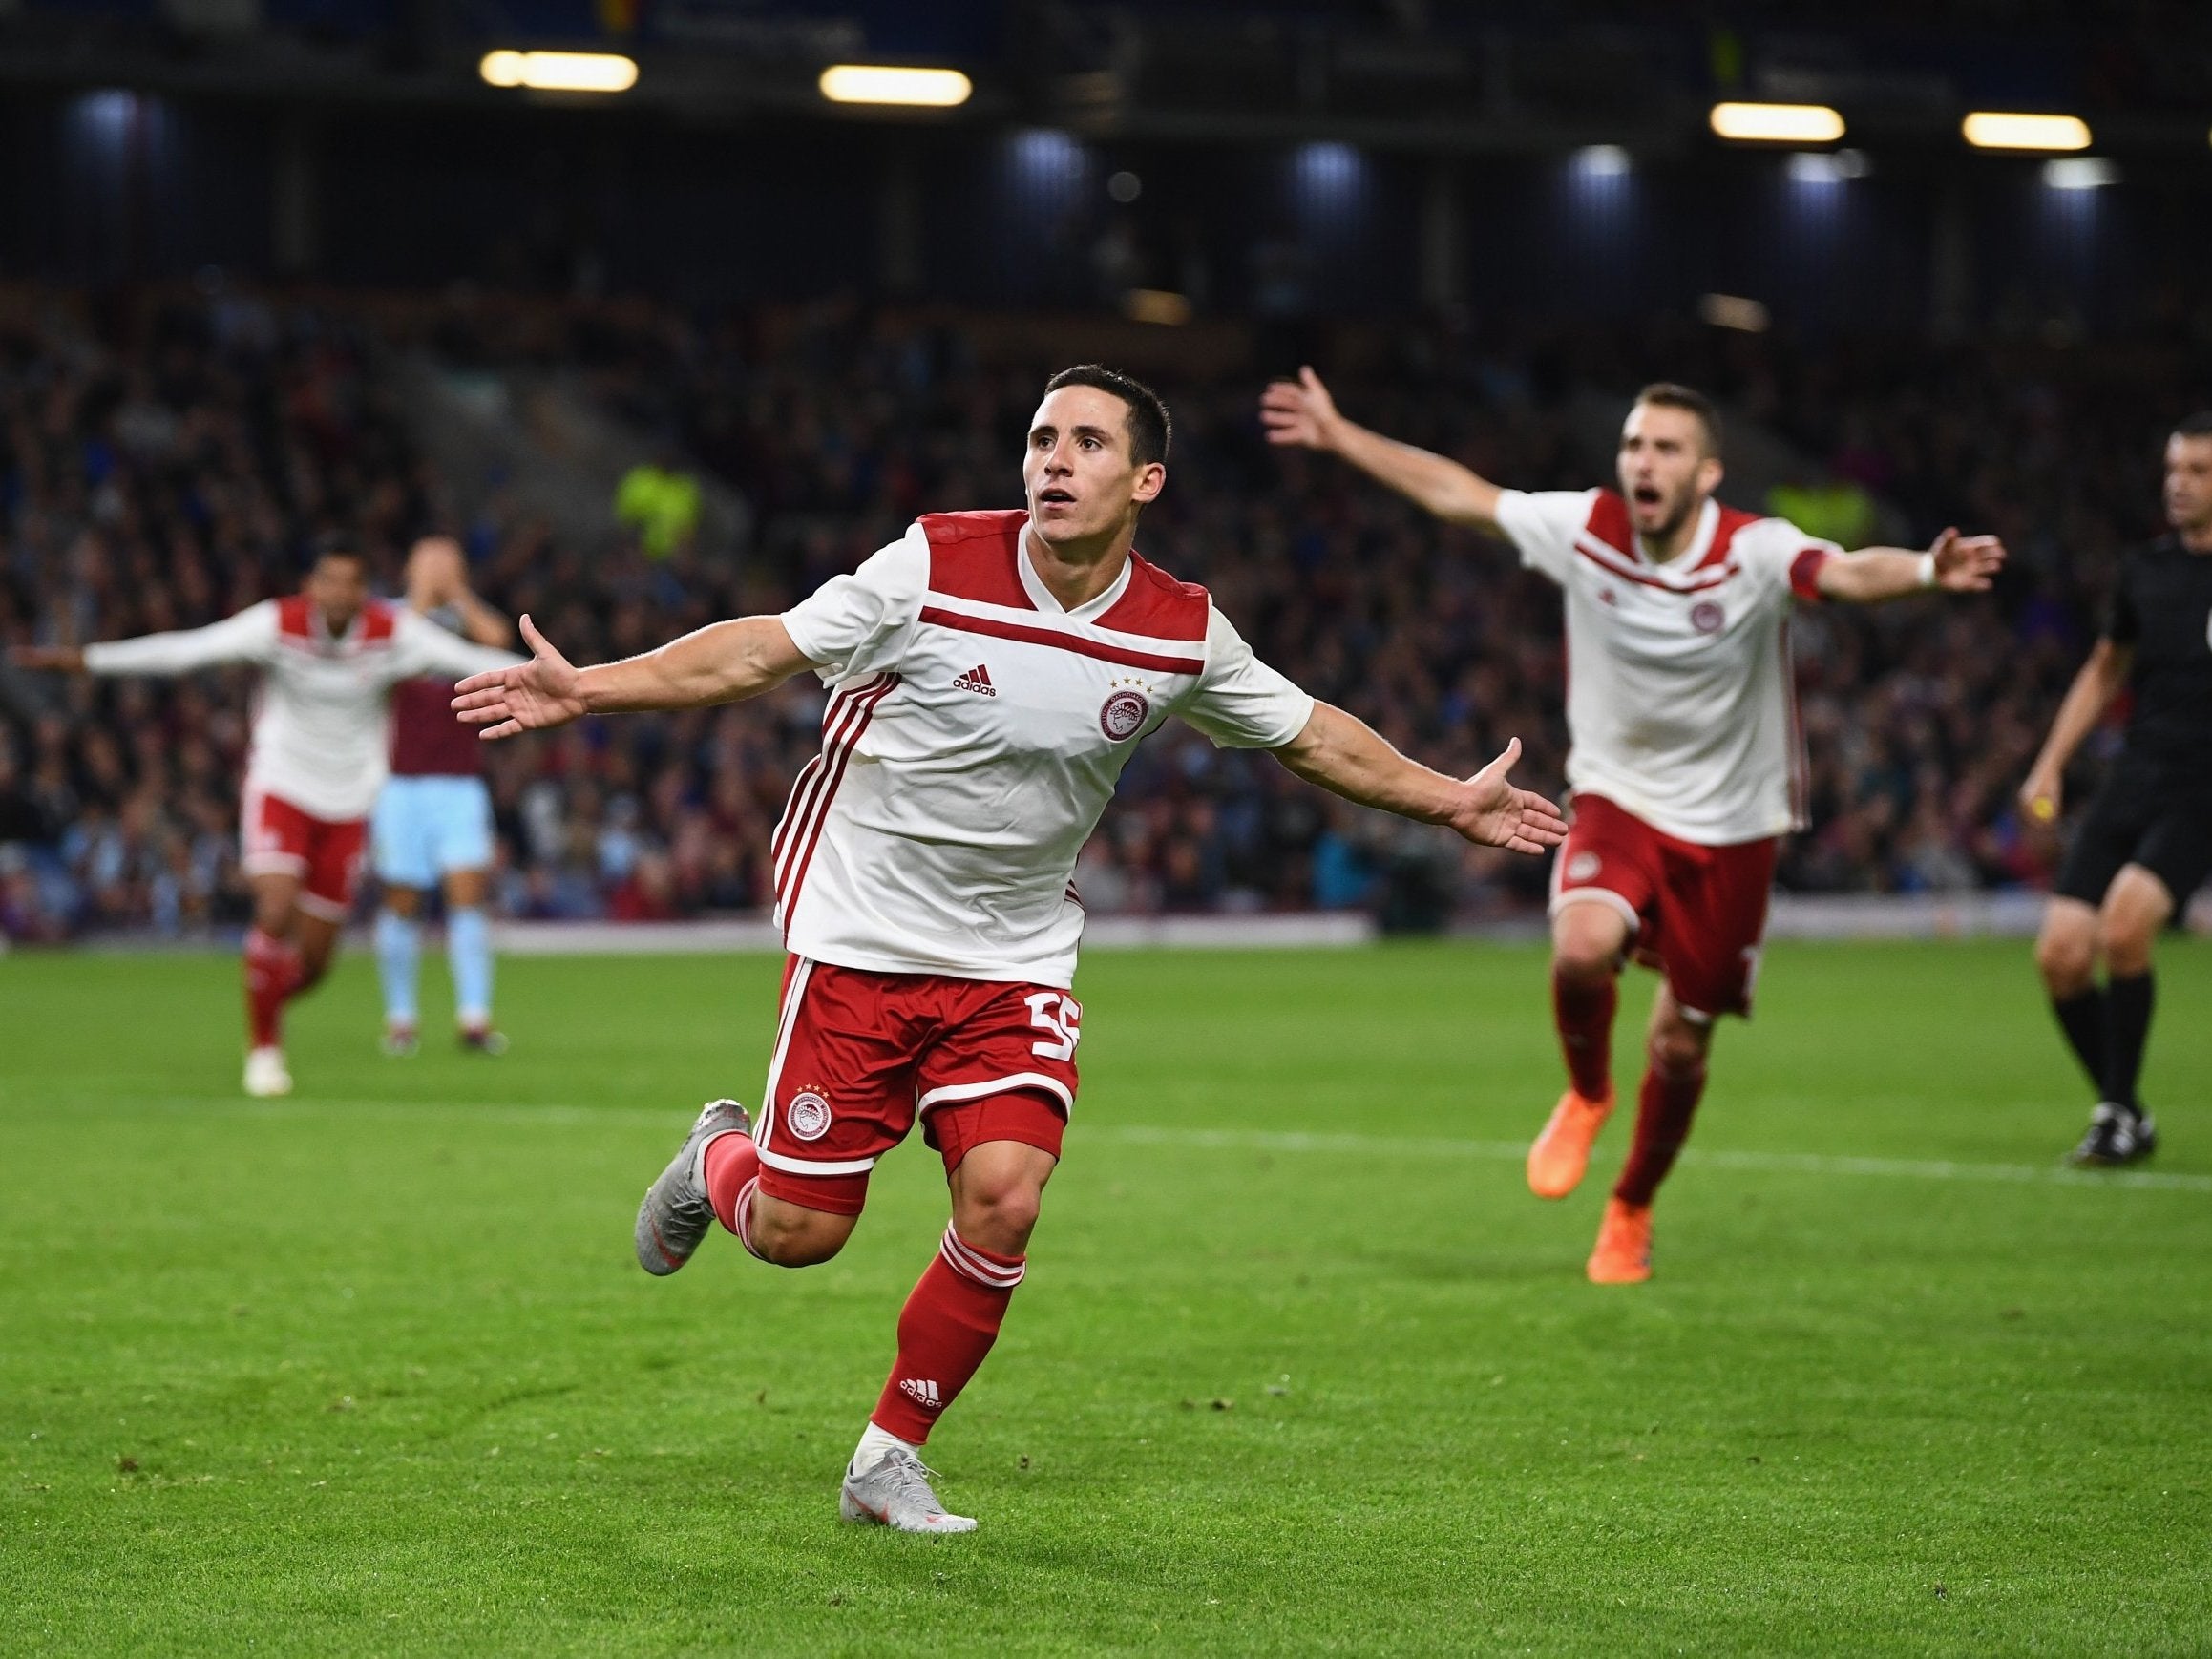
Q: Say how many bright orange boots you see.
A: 2